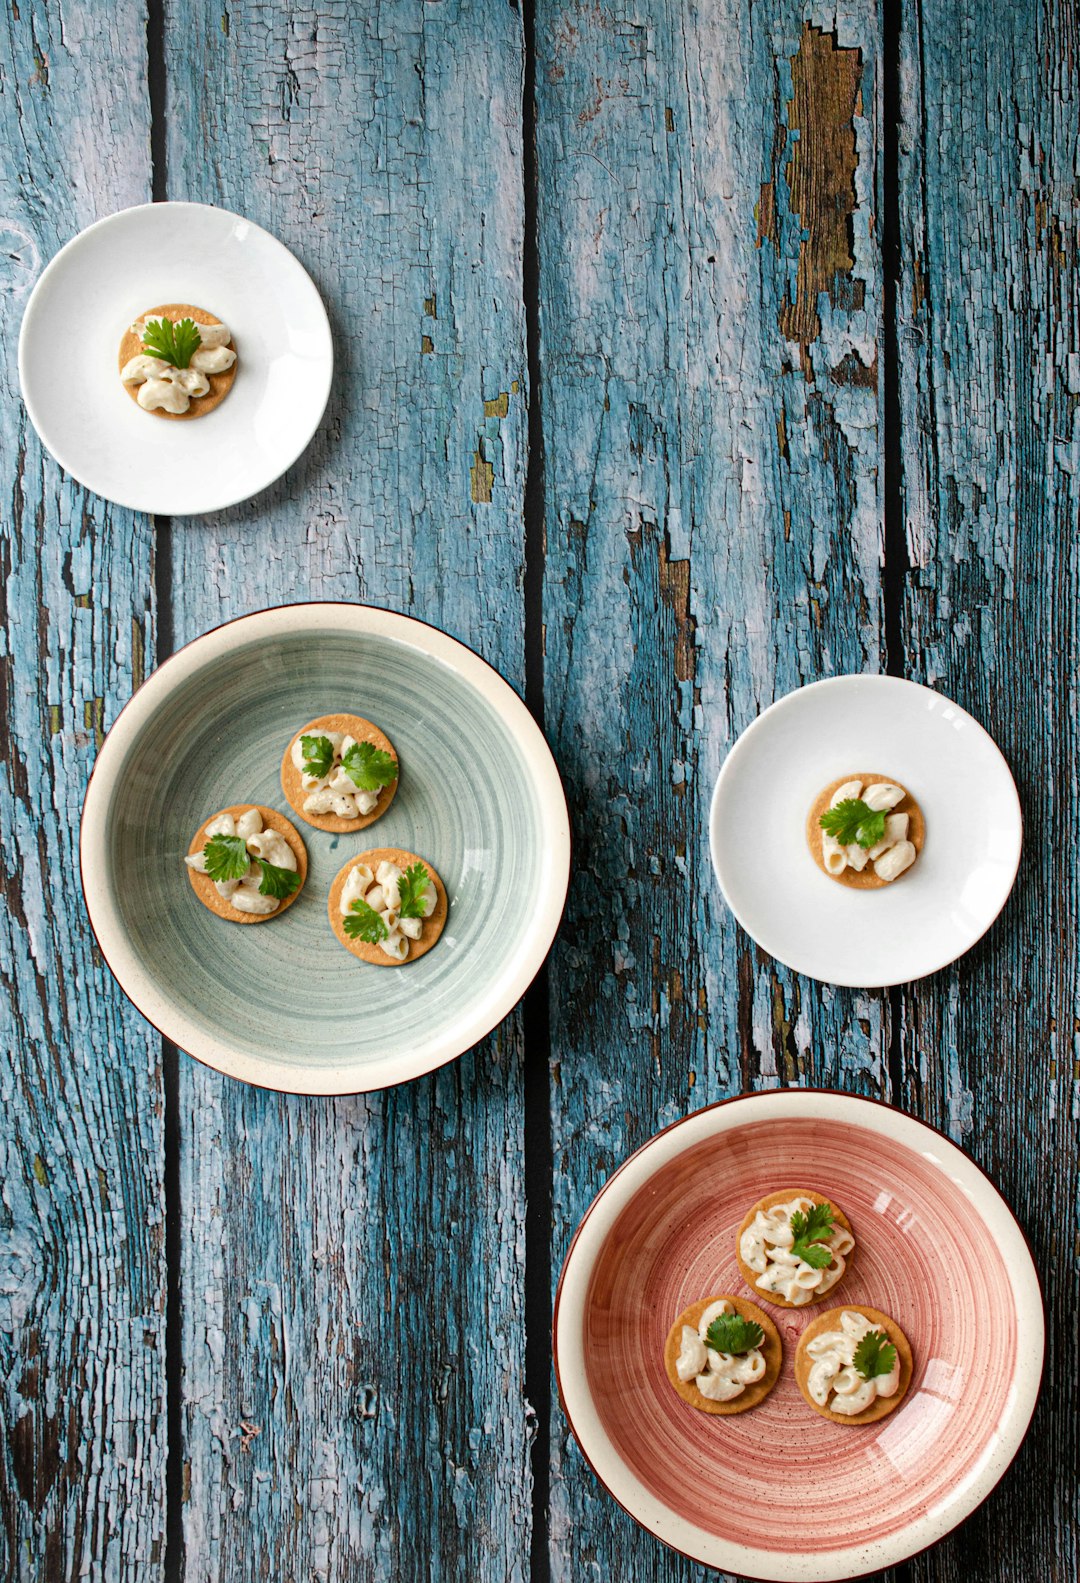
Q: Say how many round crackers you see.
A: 8